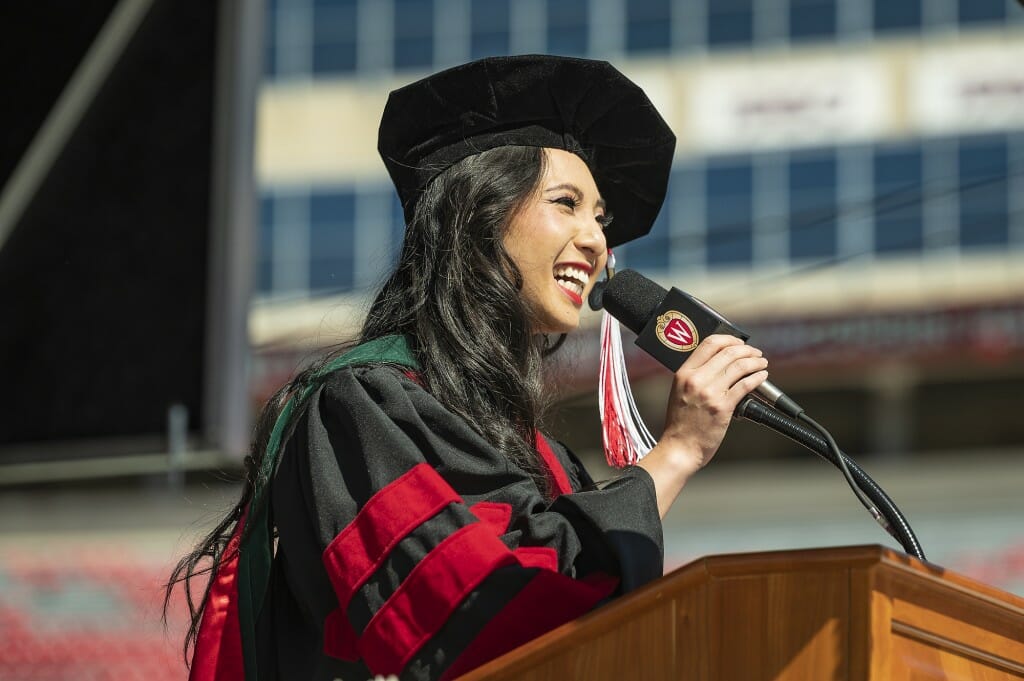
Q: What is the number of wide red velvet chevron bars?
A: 3